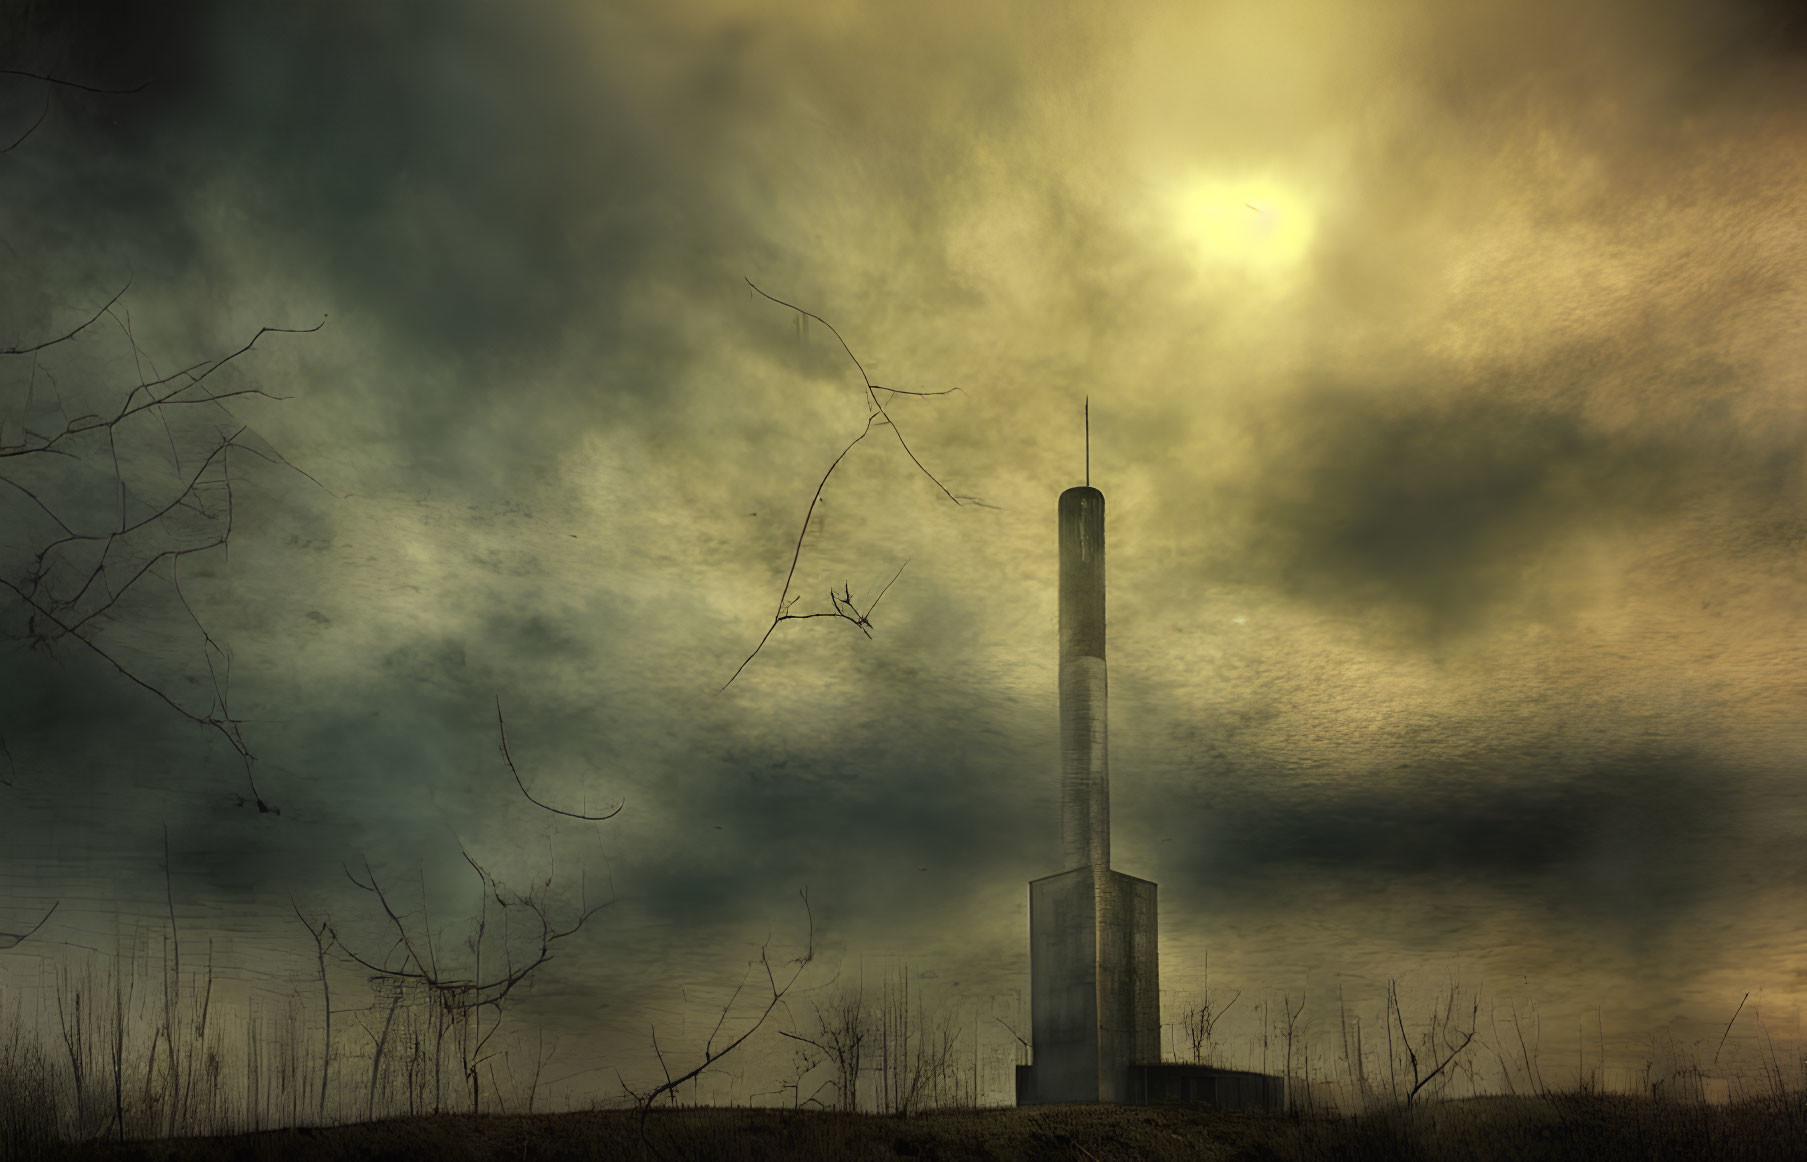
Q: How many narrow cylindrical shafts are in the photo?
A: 1